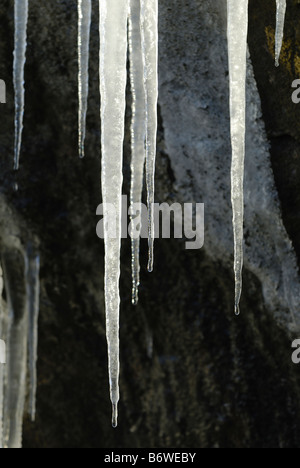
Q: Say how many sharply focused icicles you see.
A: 7